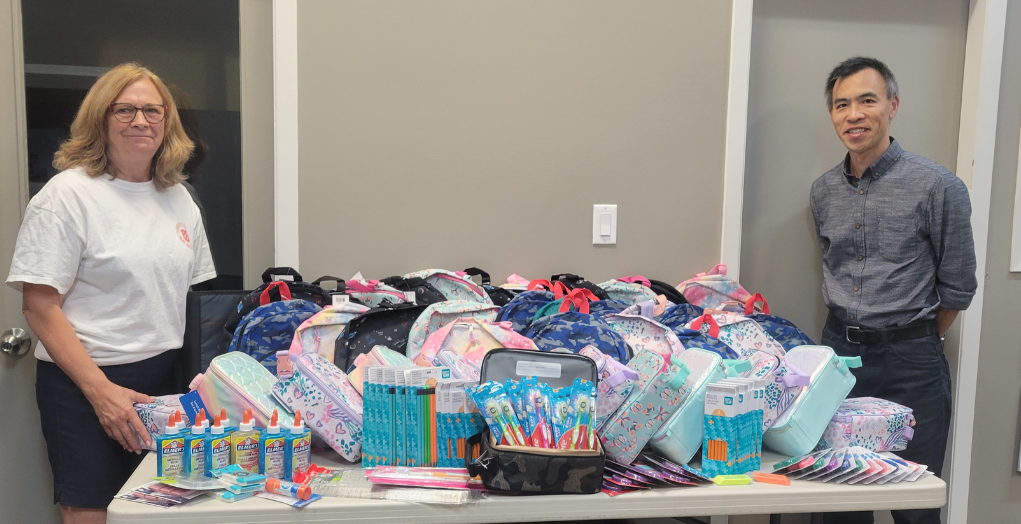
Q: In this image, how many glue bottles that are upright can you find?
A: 12